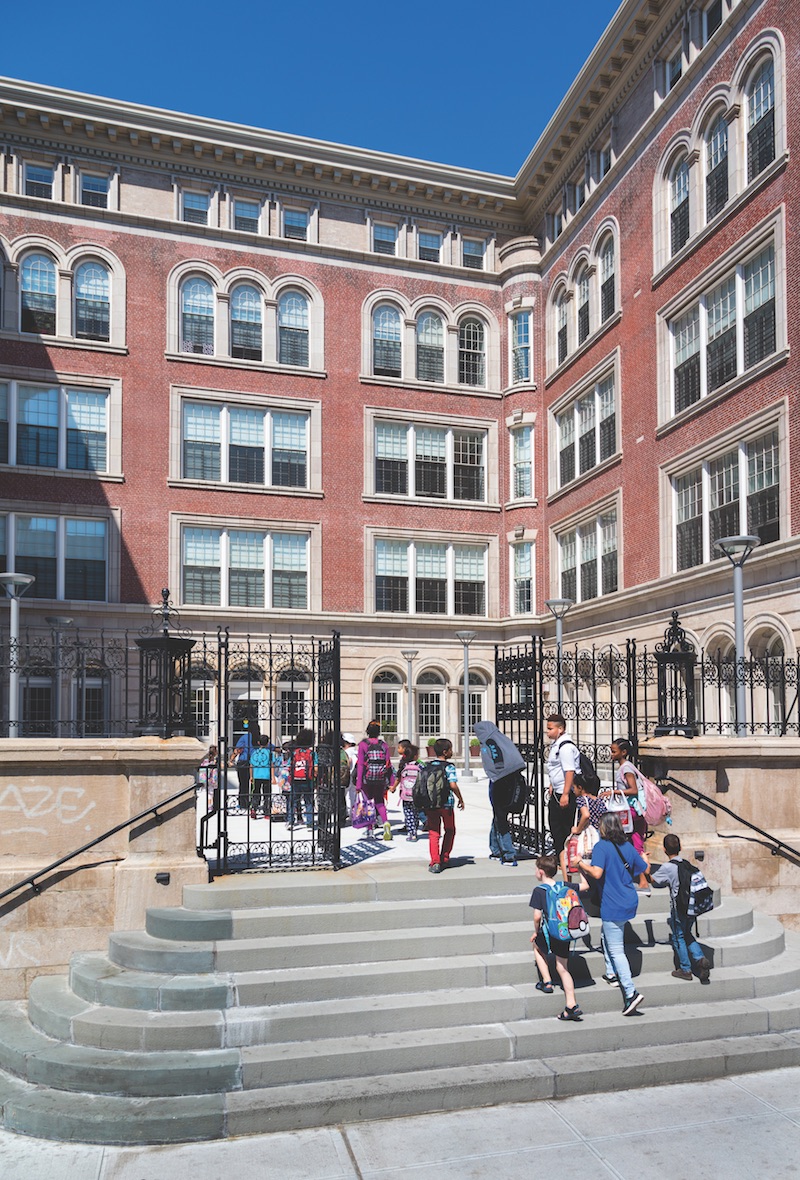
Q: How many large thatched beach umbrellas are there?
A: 0